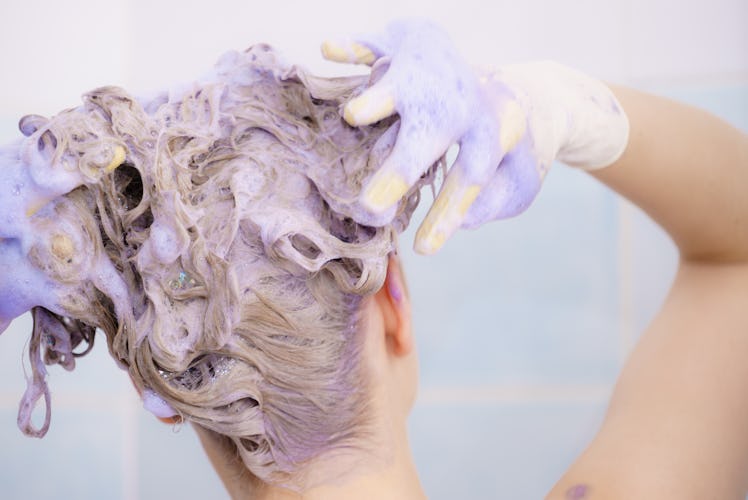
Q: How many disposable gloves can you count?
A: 2